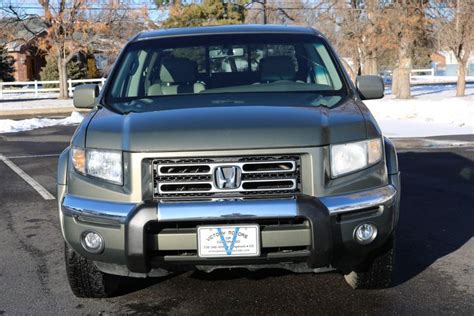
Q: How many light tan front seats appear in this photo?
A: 2